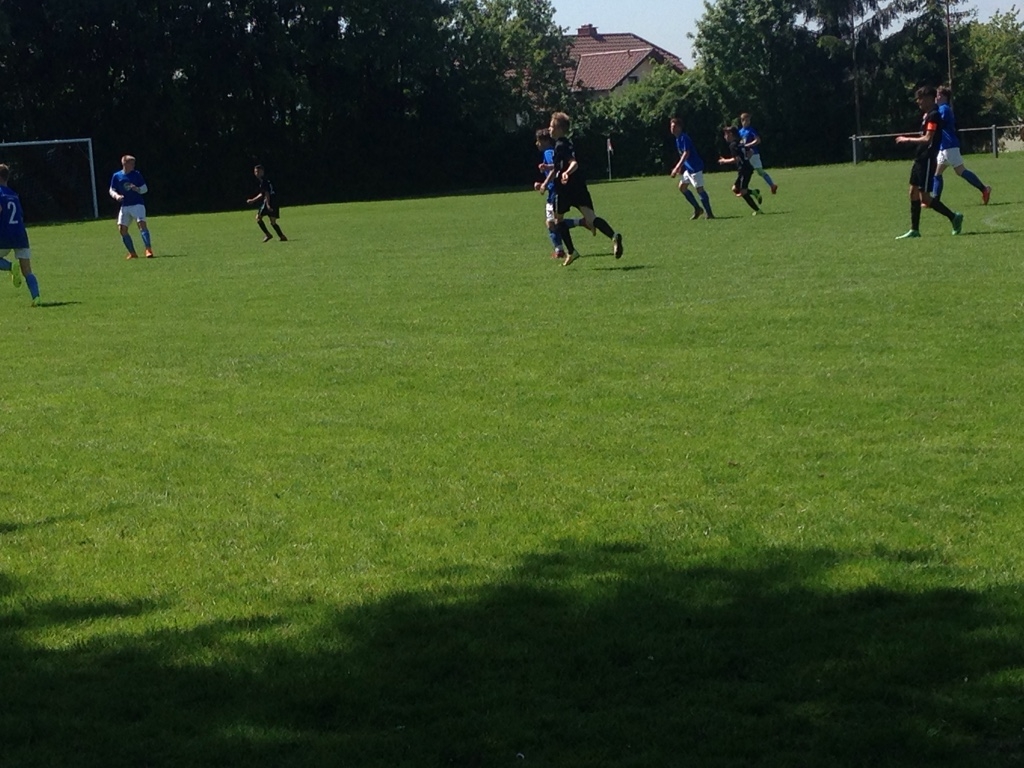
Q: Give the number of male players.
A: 10